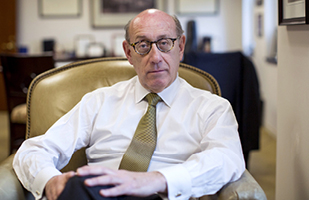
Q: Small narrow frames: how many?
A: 2